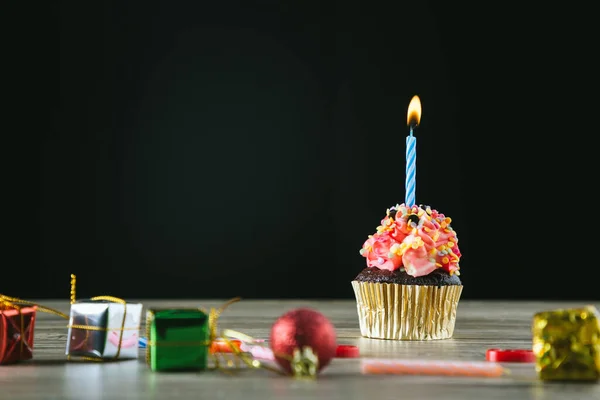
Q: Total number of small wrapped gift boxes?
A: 4